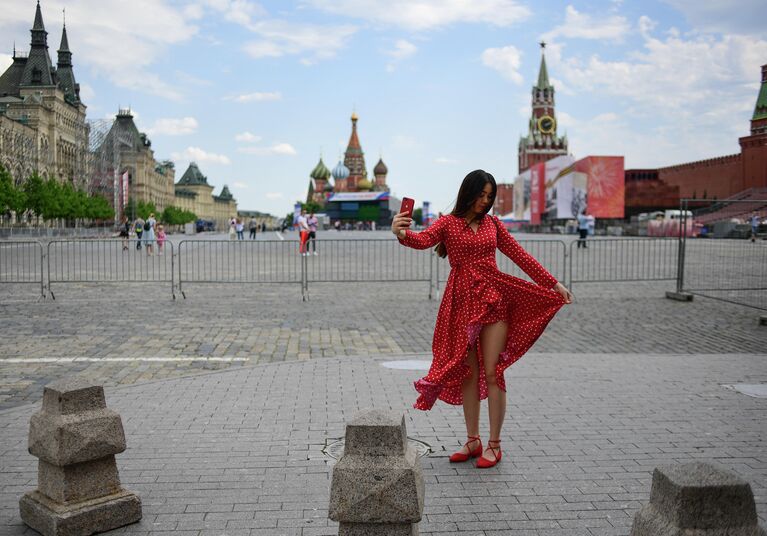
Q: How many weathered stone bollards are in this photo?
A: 3